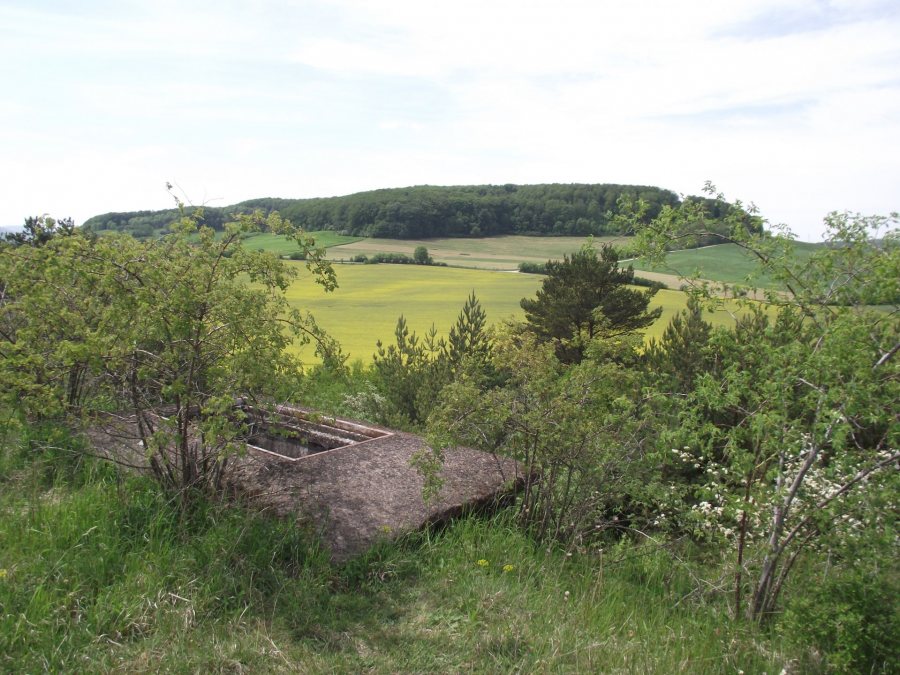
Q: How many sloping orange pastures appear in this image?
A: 0